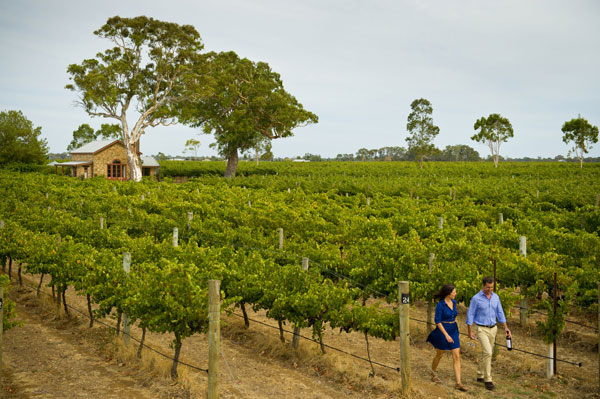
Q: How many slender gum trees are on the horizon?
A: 3